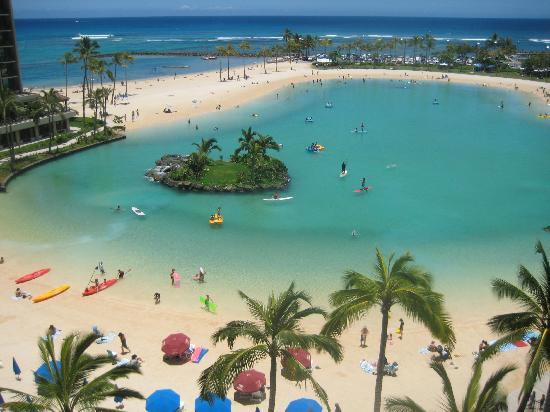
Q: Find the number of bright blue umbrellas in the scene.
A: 4